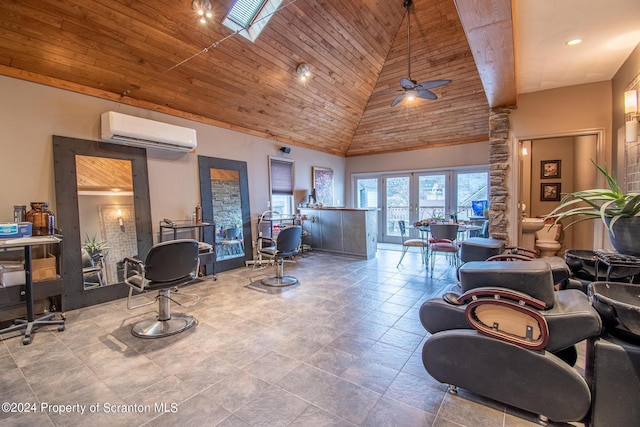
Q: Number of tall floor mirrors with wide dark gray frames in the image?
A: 2